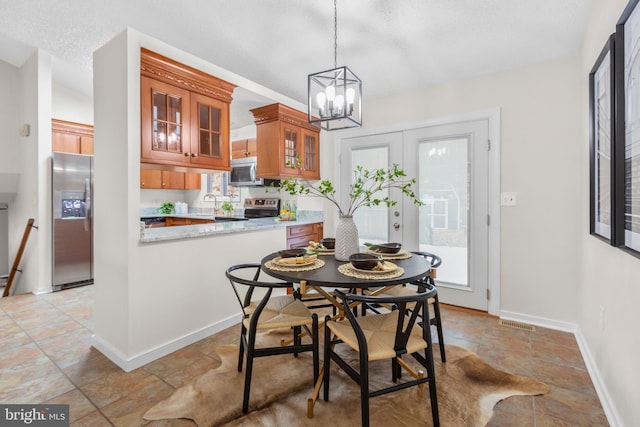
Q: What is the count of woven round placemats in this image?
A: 4